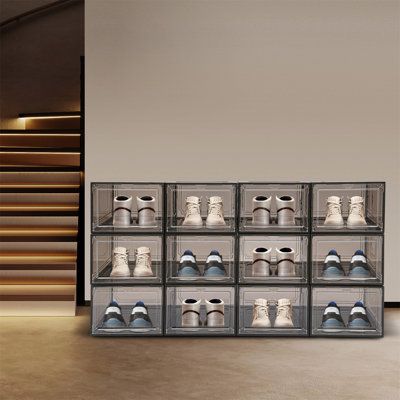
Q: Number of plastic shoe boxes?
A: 12